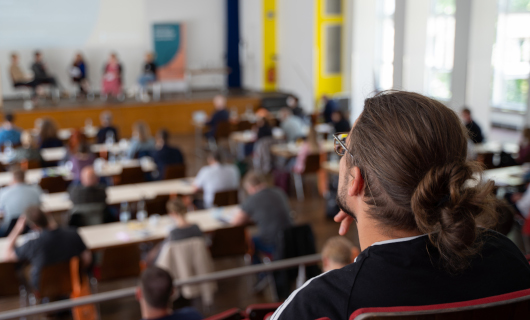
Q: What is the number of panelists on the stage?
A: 5